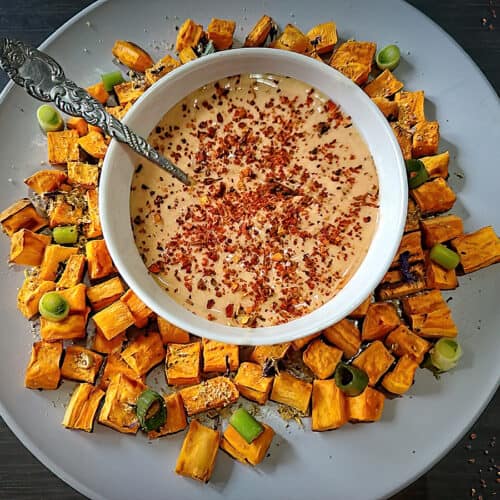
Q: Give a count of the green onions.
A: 11